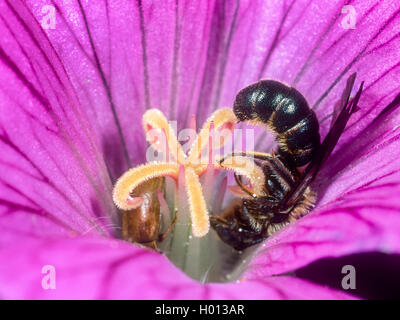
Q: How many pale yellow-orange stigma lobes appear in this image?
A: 5